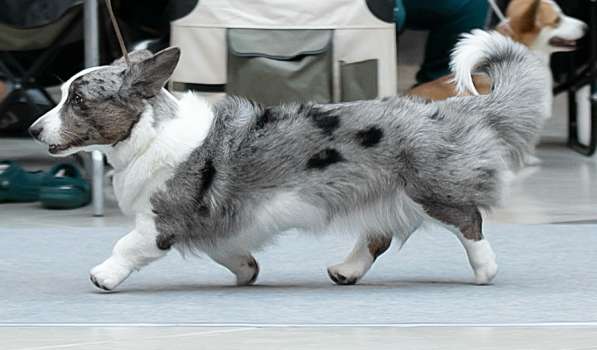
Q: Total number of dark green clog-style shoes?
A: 2